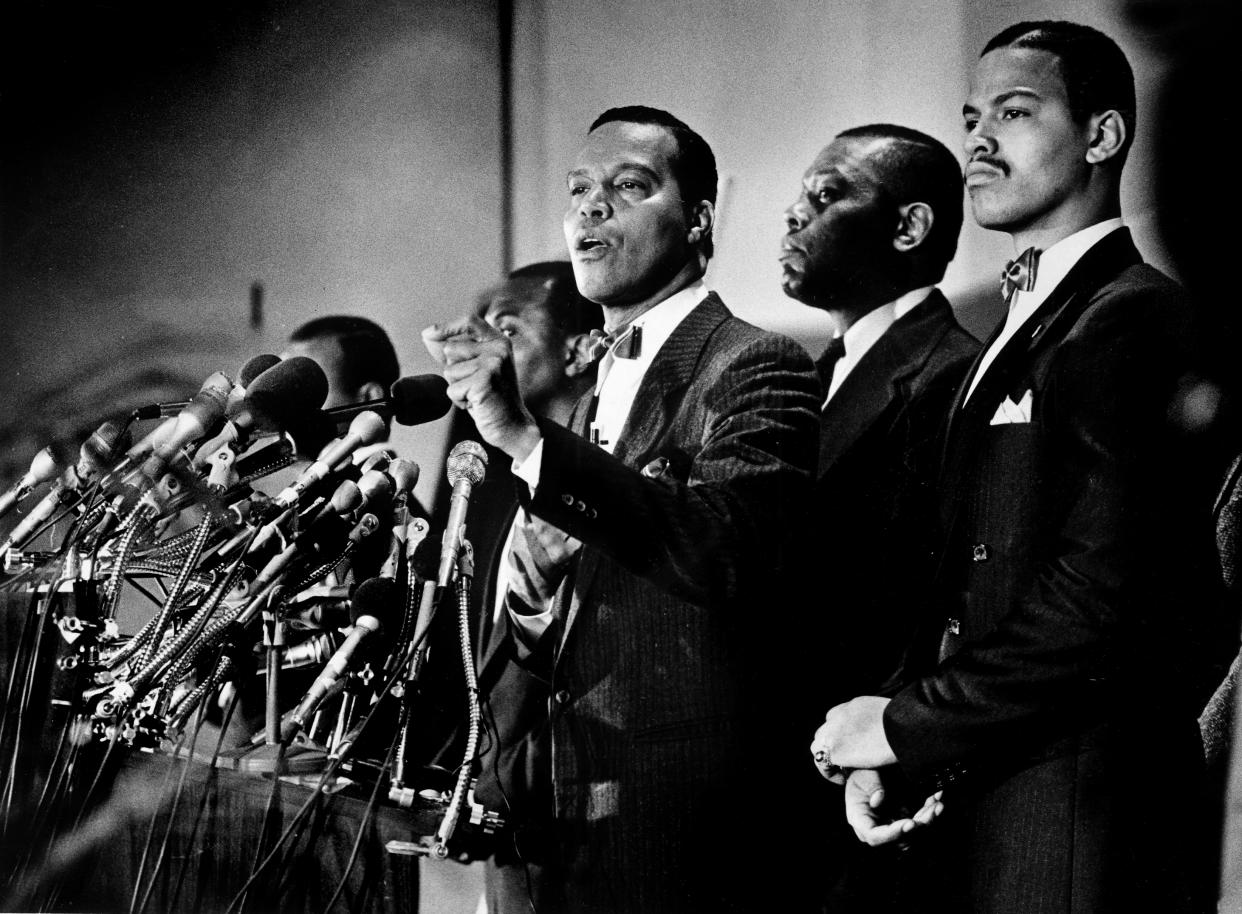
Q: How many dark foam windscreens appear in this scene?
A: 5